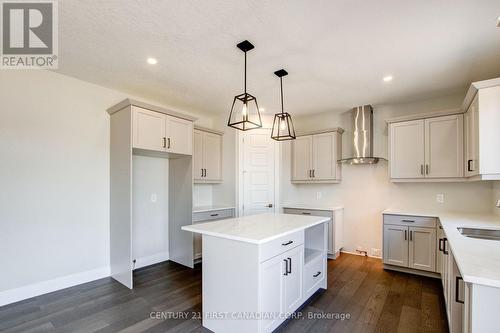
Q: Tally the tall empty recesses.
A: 1